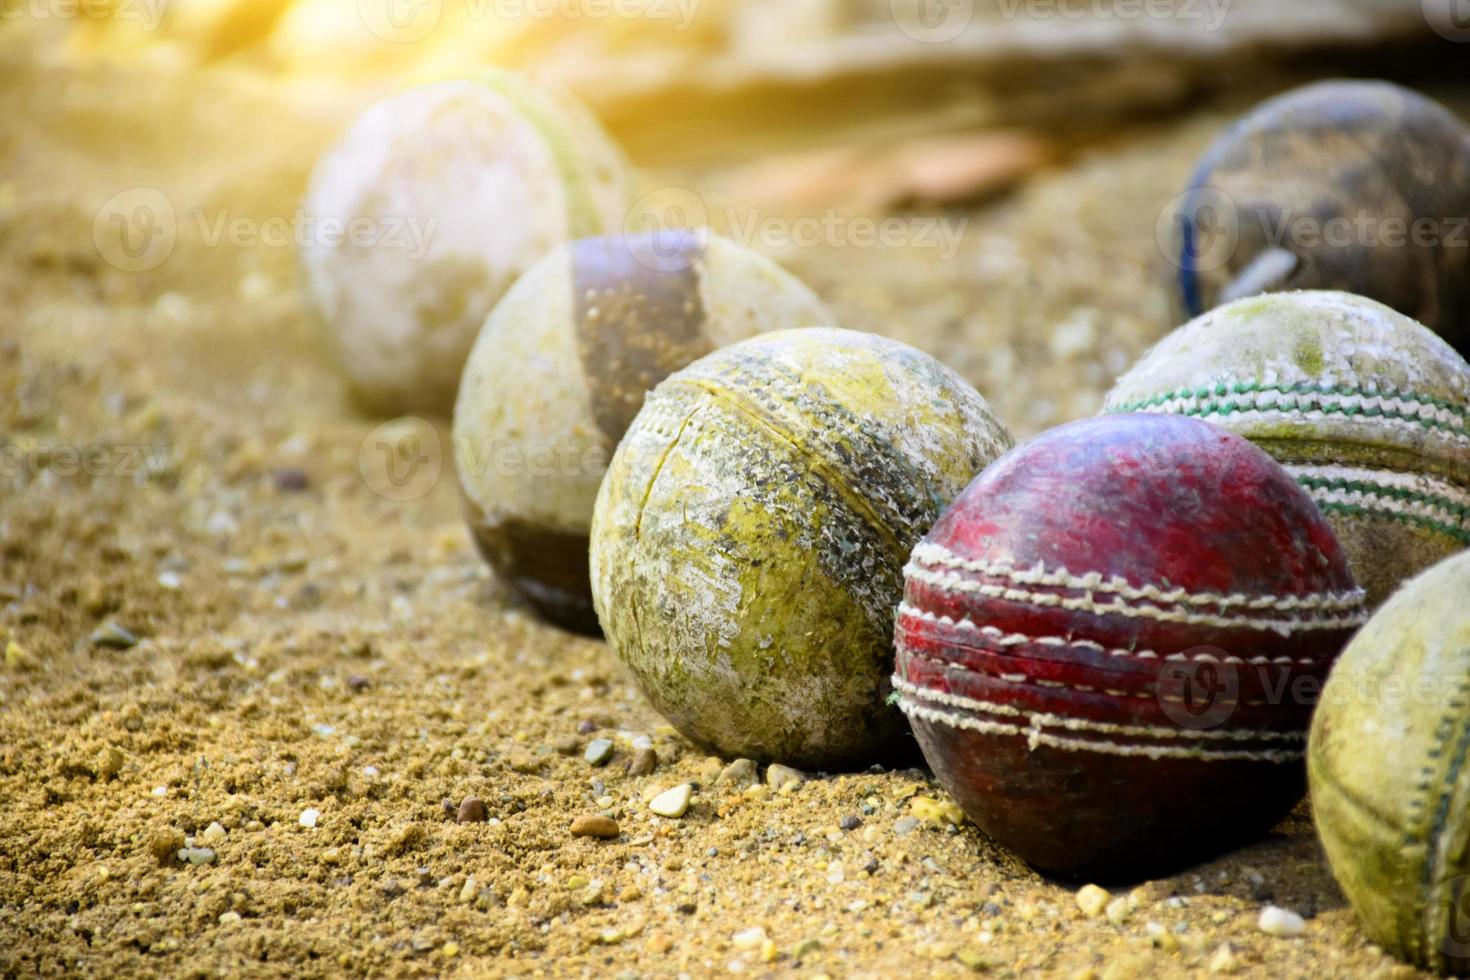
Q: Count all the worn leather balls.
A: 7